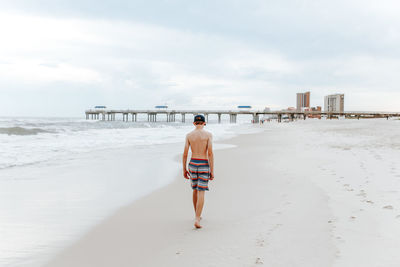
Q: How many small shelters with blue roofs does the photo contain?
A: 3